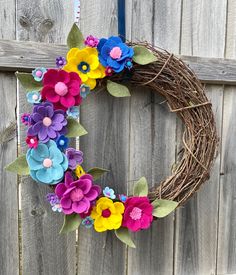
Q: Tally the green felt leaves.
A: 11